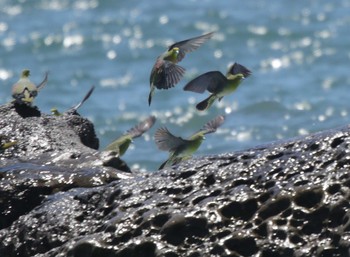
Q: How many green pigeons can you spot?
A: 6